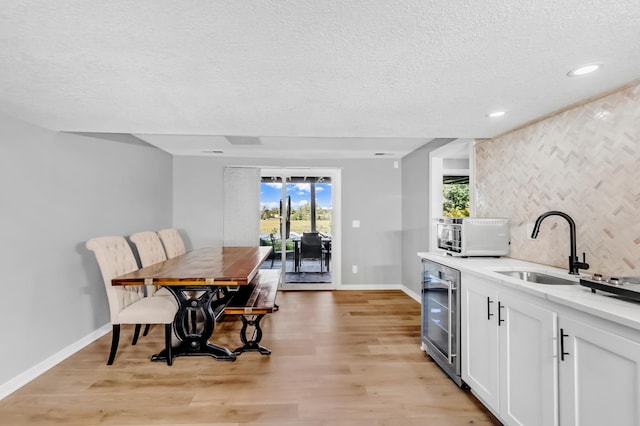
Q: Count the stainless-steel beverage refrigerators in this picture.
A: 1